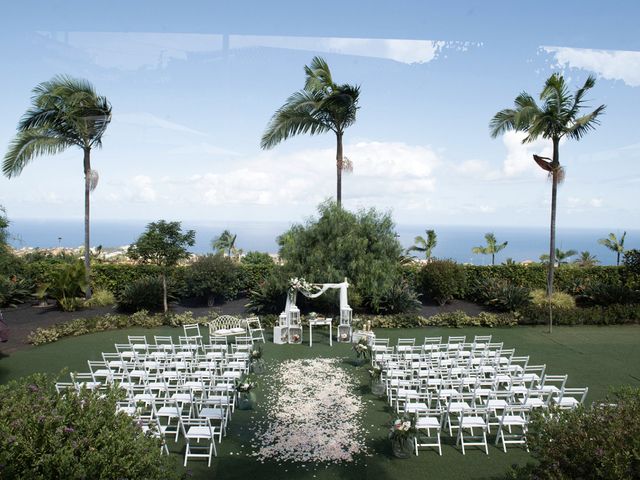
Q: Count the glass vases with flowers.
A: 5